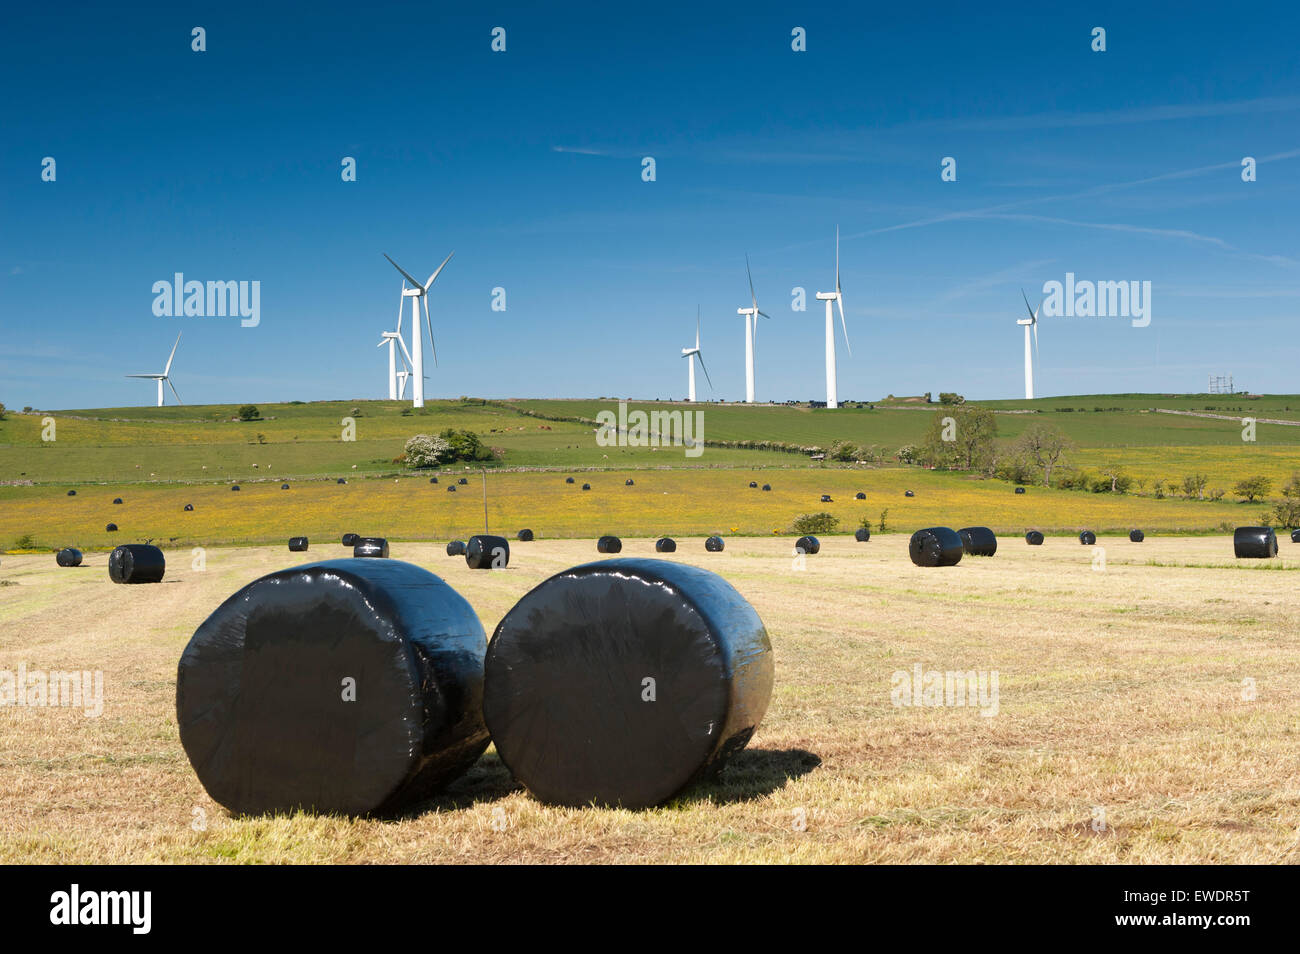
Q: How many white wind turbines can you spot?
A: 8